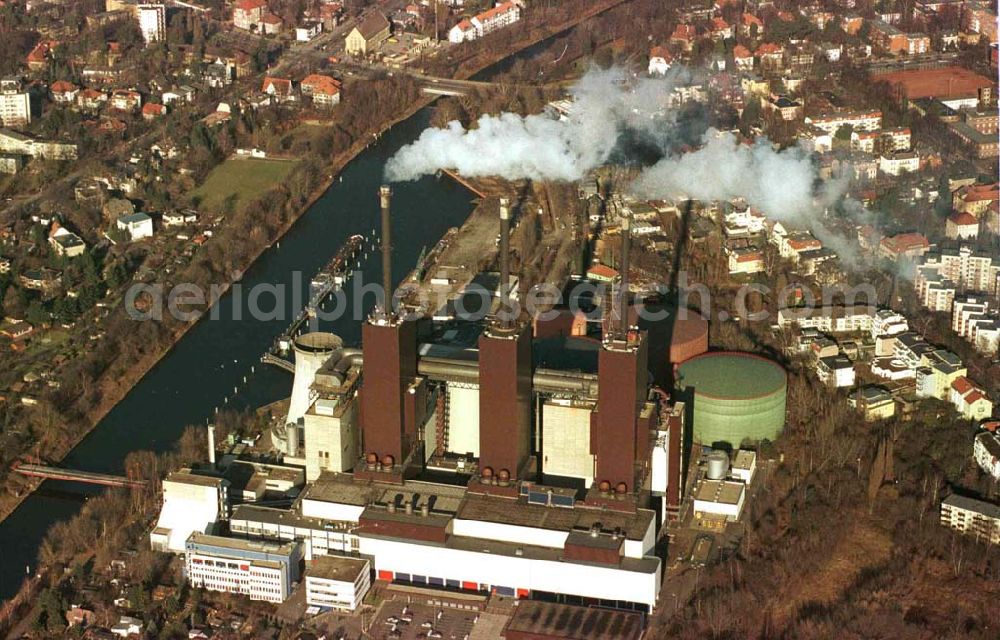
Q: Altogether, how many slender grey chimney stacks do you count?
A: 3